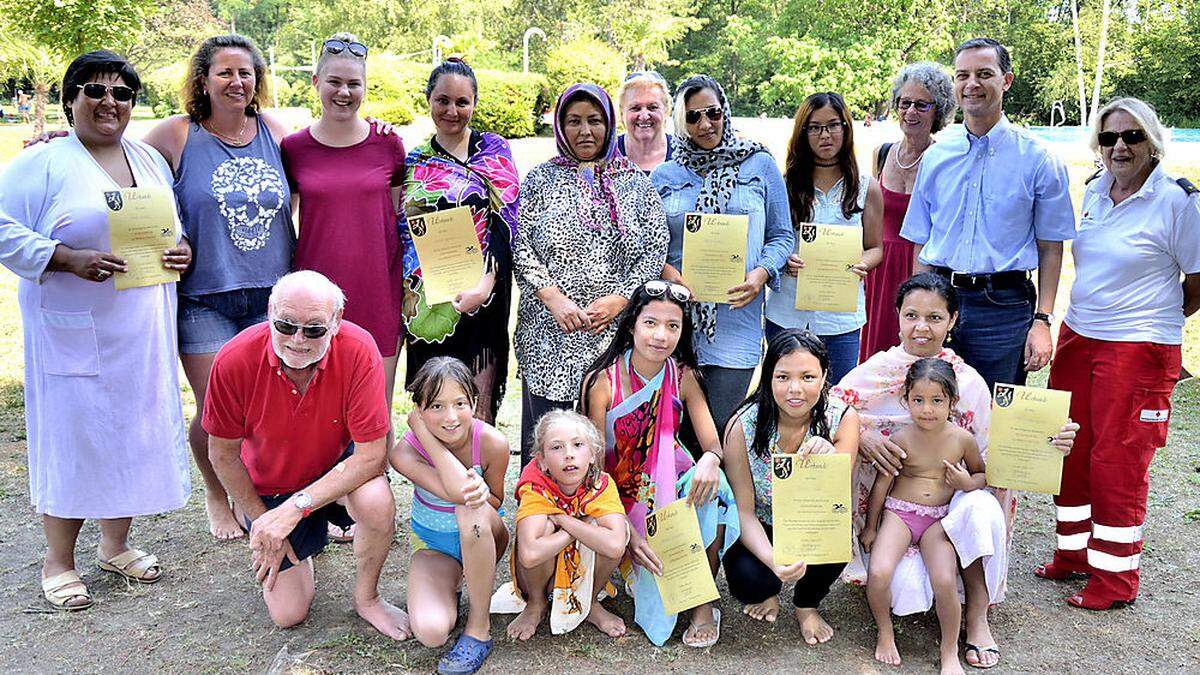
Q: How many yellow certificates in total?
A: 7